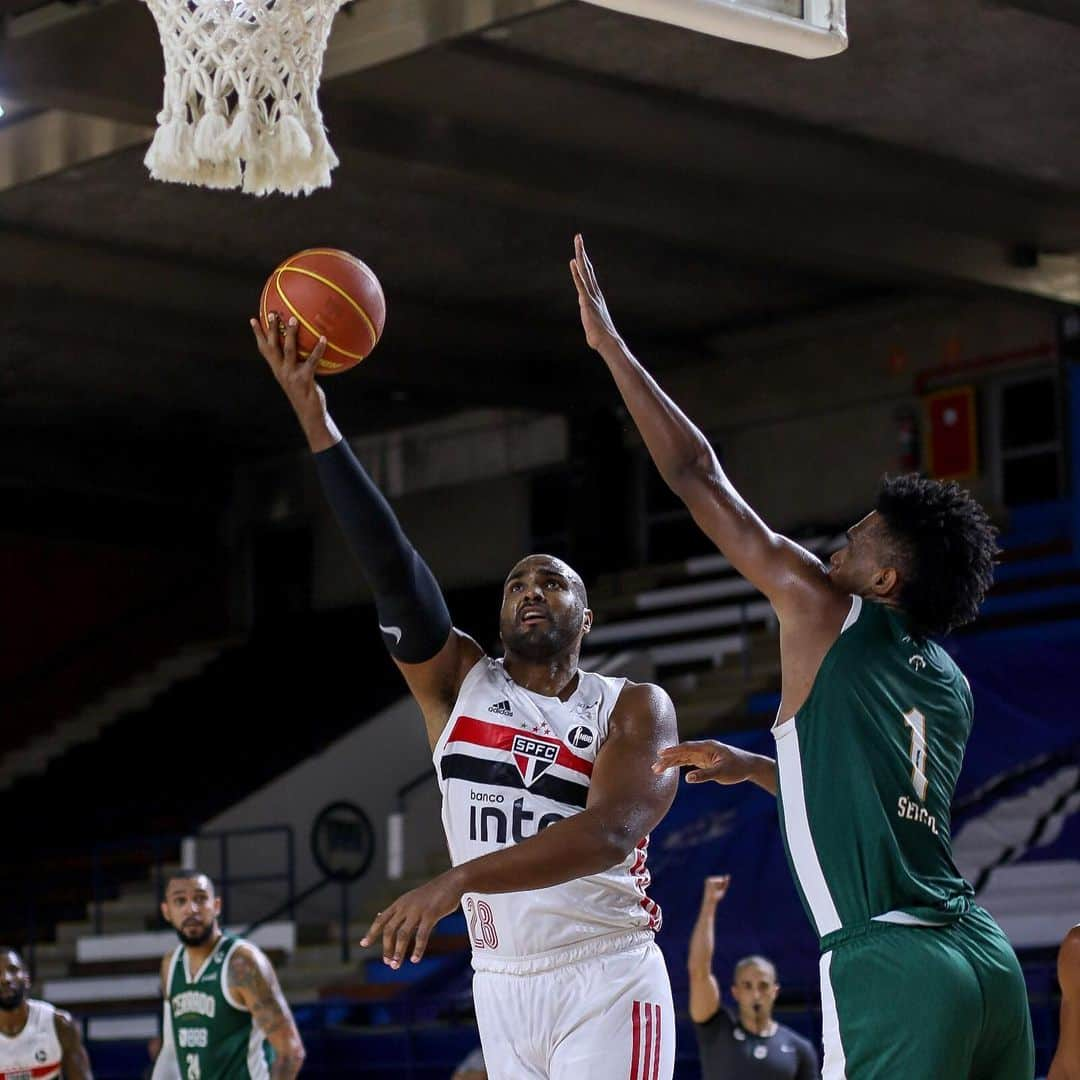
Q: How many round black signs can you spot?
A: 1